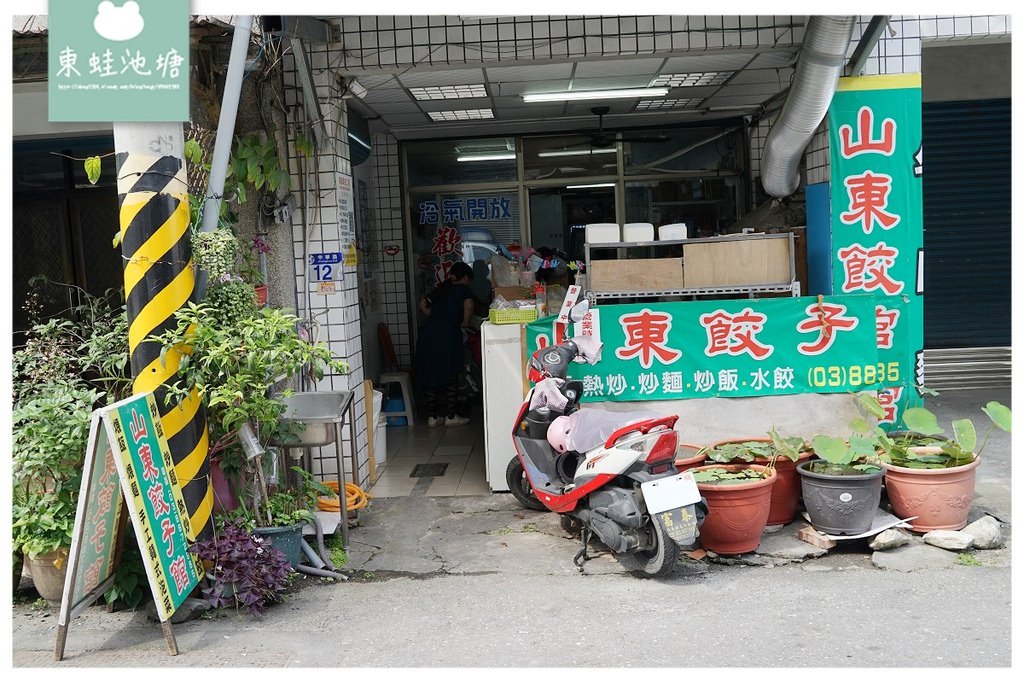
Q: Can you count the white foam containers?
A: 3